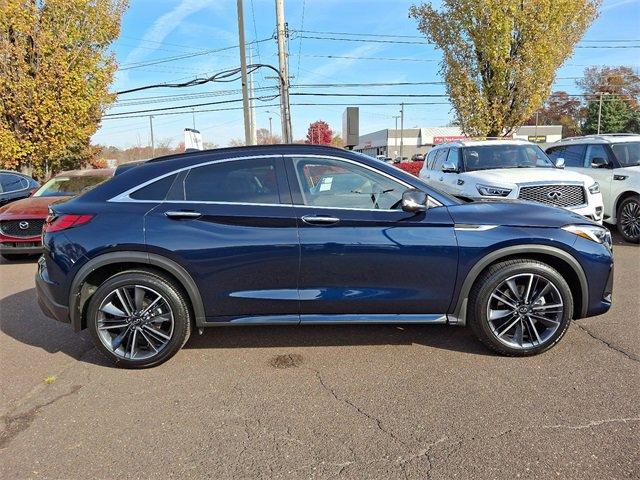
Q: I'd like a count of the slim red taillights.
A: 1